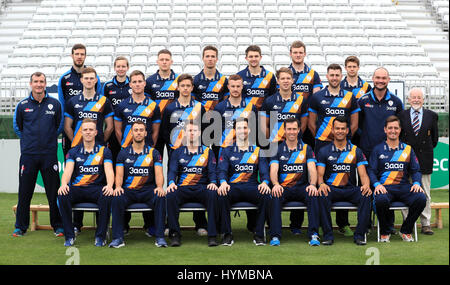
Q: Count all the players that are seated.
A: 7